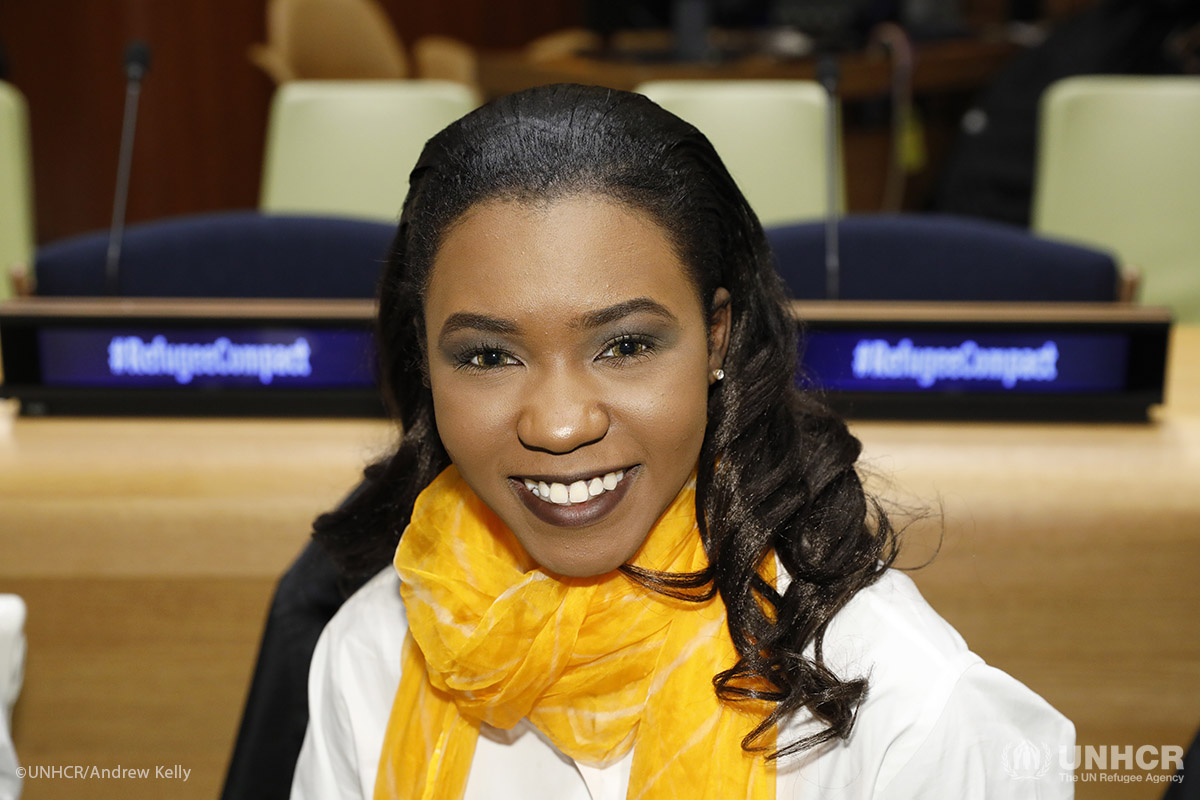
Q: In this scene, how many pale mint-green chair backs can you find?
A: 4